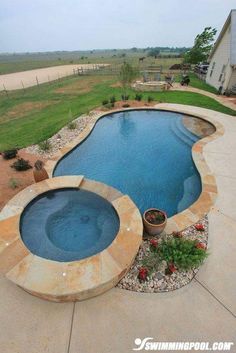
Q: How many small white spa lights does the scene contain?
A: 4